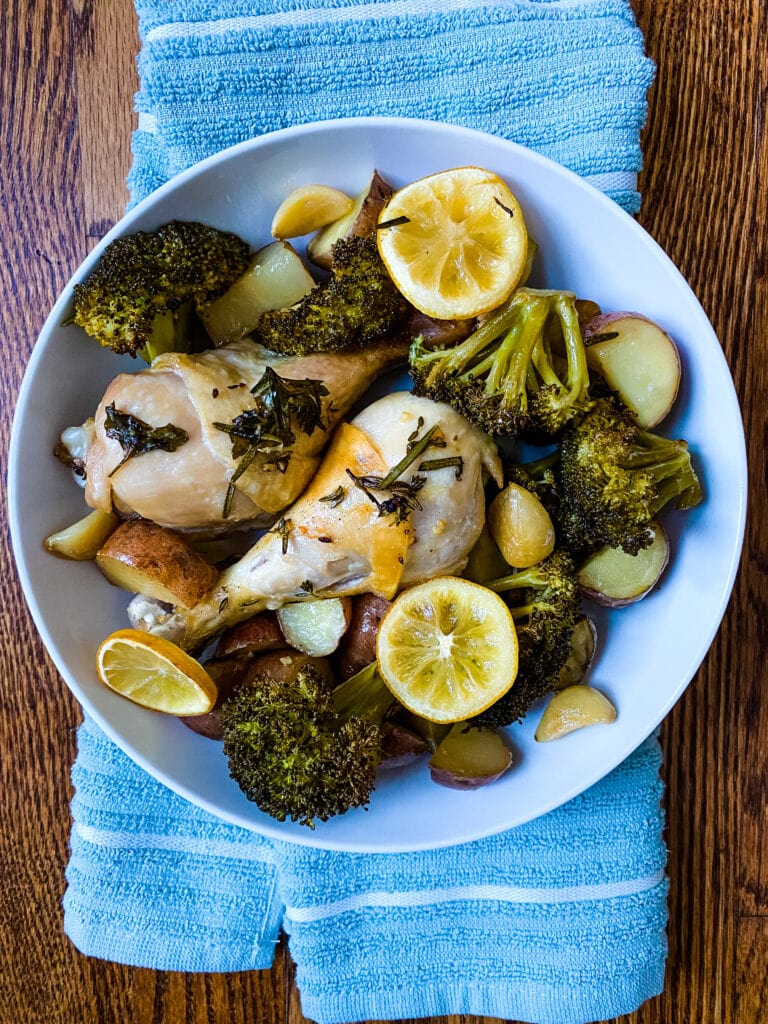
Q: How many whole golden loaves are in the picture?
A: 0